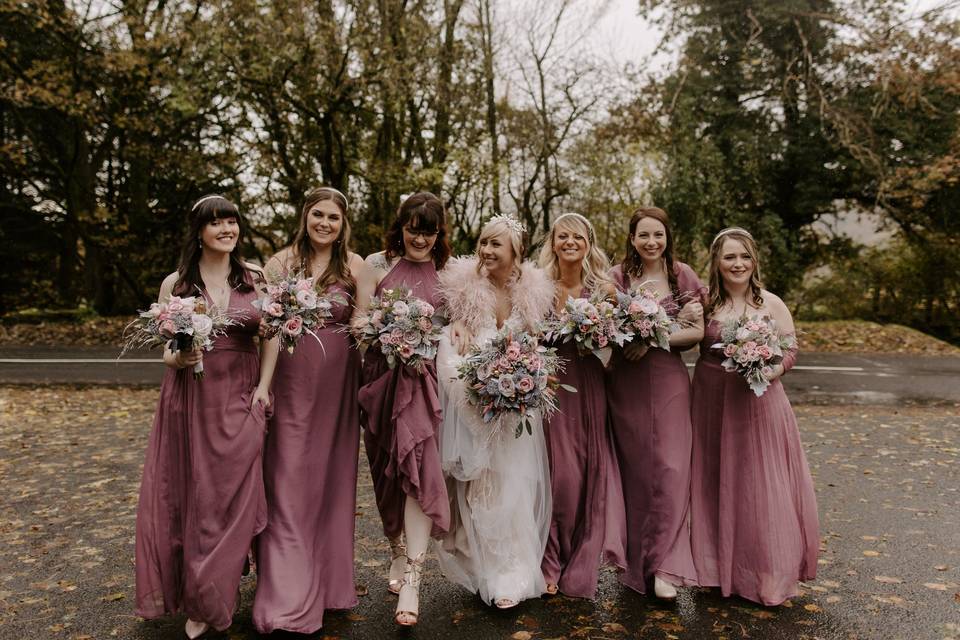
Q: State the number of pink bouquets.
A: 7